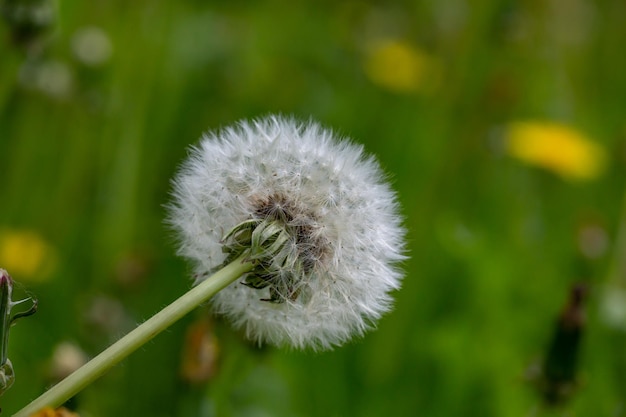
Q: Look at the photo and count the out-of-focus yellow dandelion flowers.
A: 3